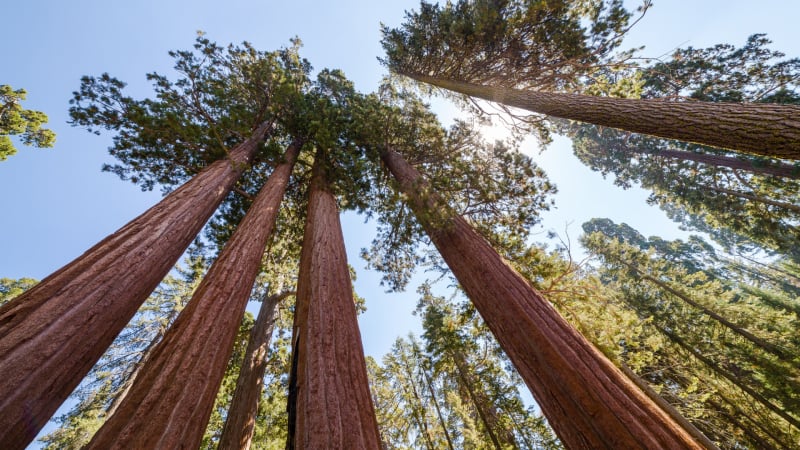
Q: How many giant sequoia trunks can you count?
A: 4